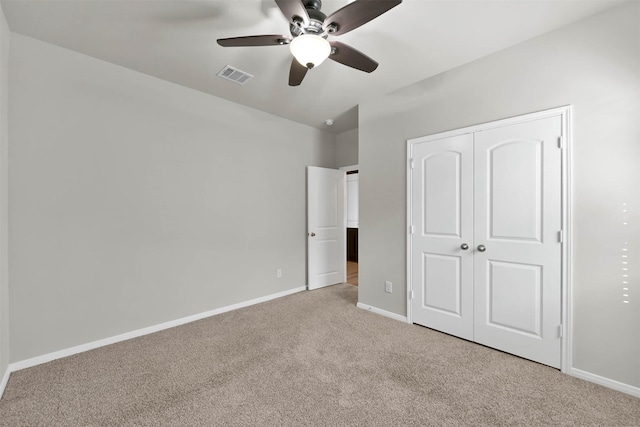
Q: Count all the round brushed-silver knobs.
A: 3